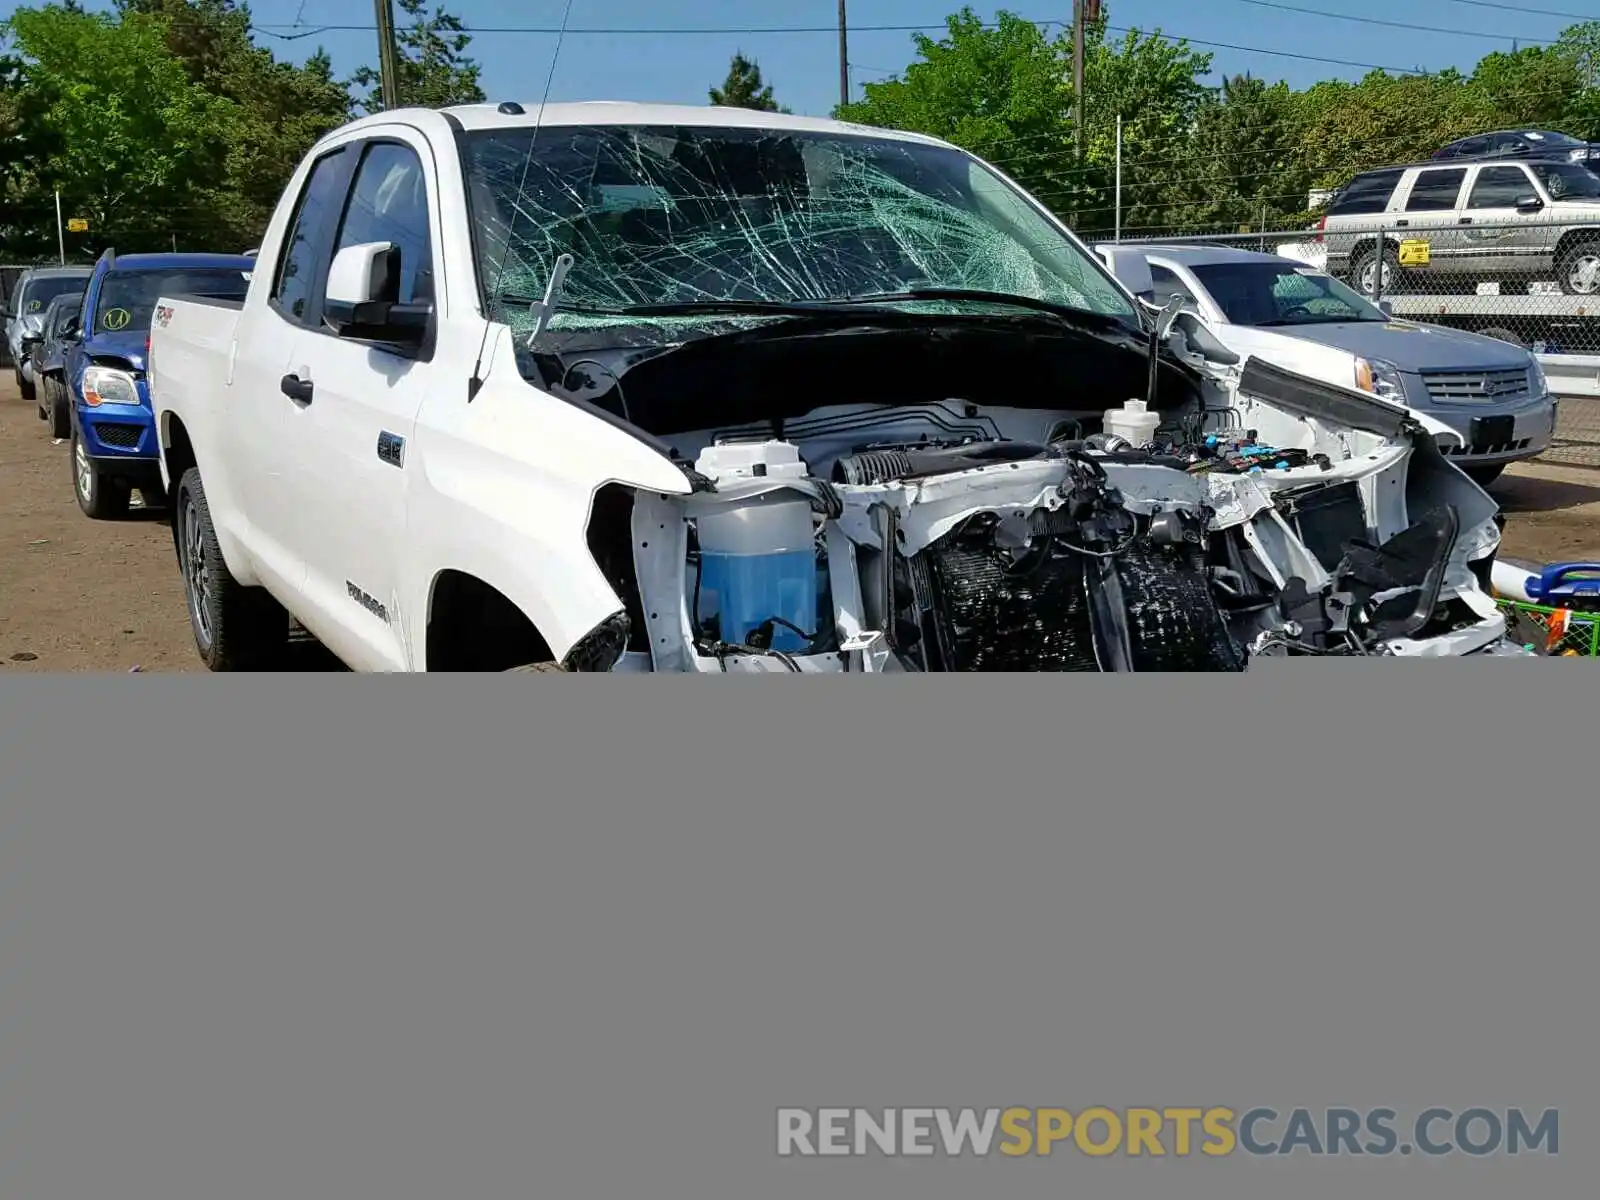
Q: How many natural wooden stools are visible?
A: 0